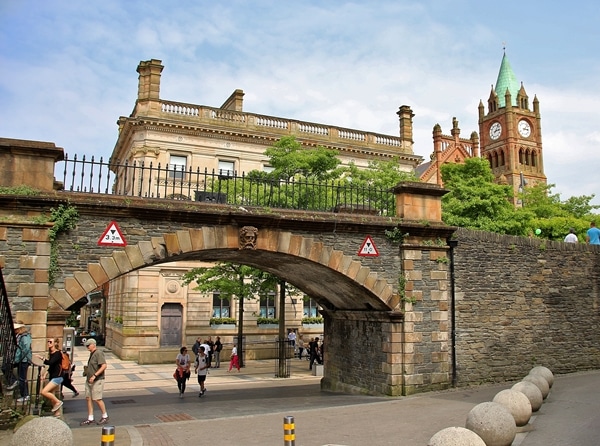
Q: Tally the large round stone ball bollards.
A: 7